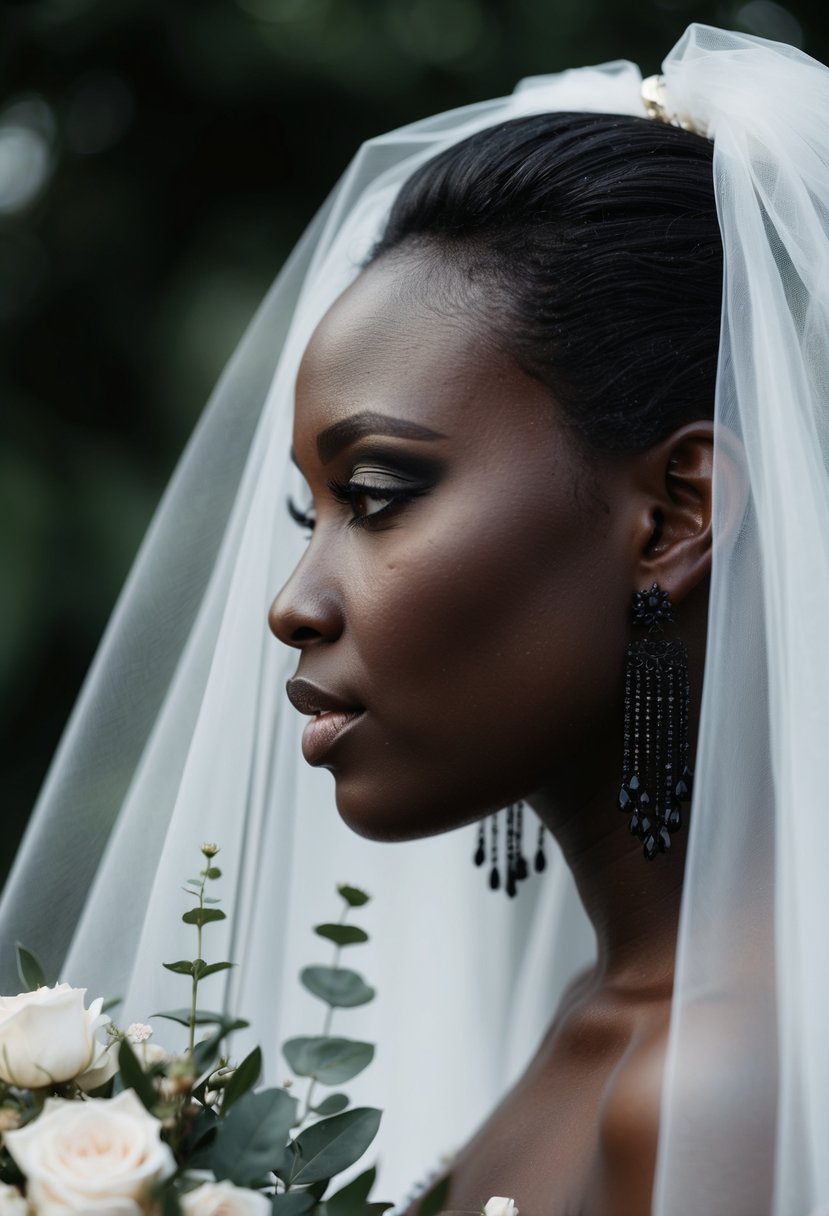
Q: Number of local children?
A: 0